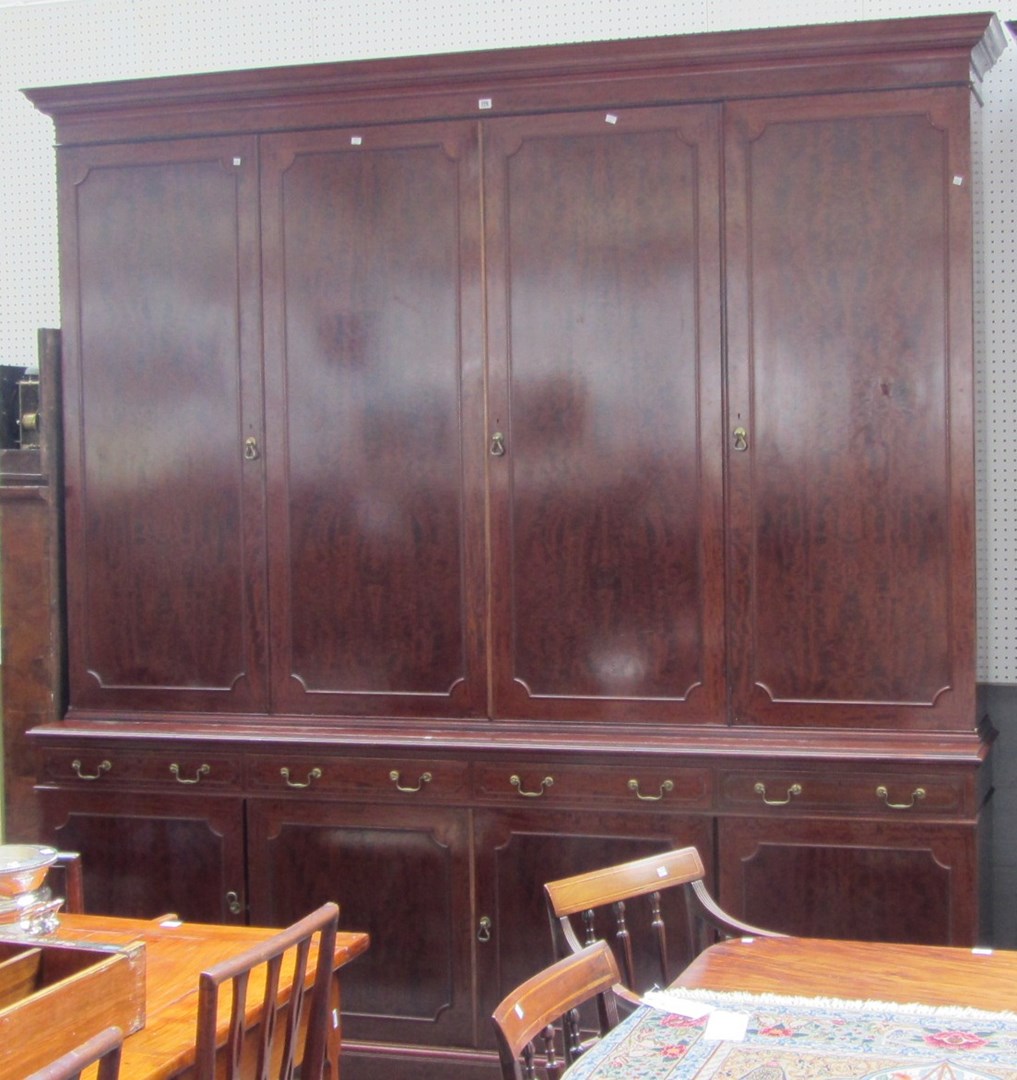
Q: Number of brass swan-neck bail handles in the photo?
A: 8